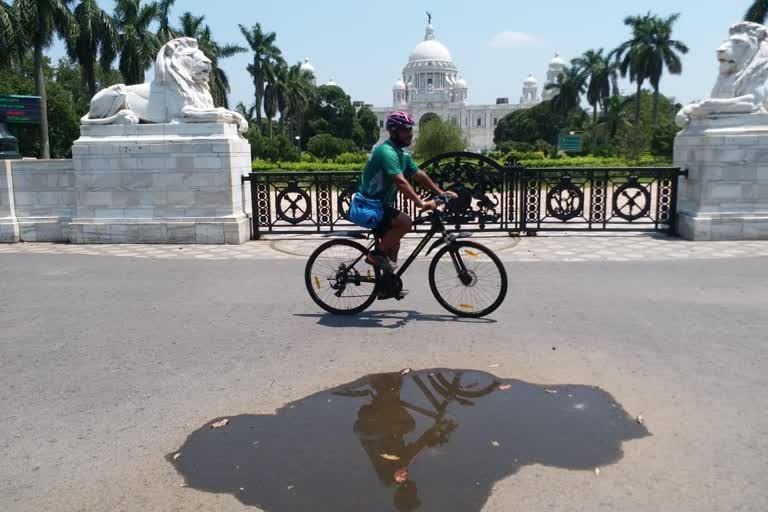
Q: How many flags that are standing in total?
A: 0